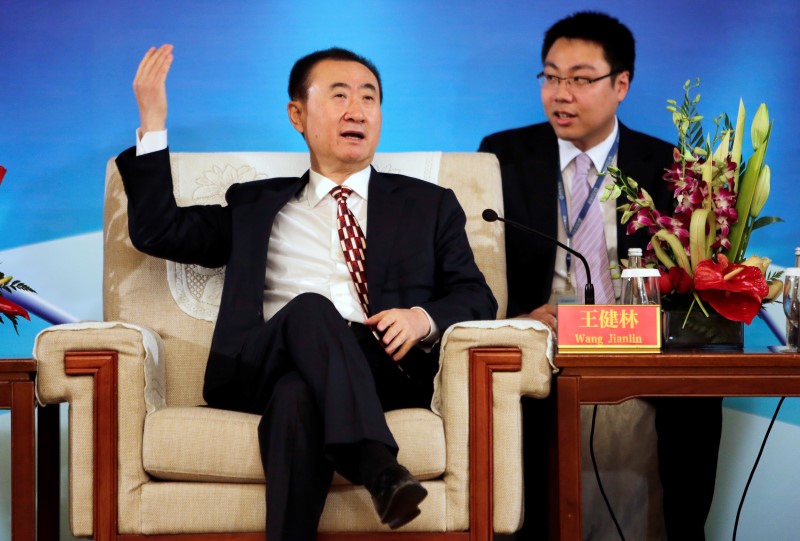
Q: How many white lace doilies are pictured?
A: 3